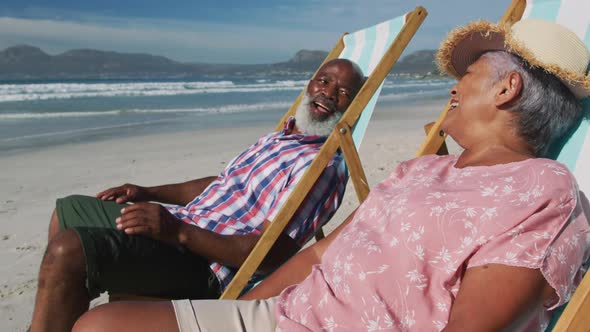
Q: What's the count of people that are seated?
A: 2